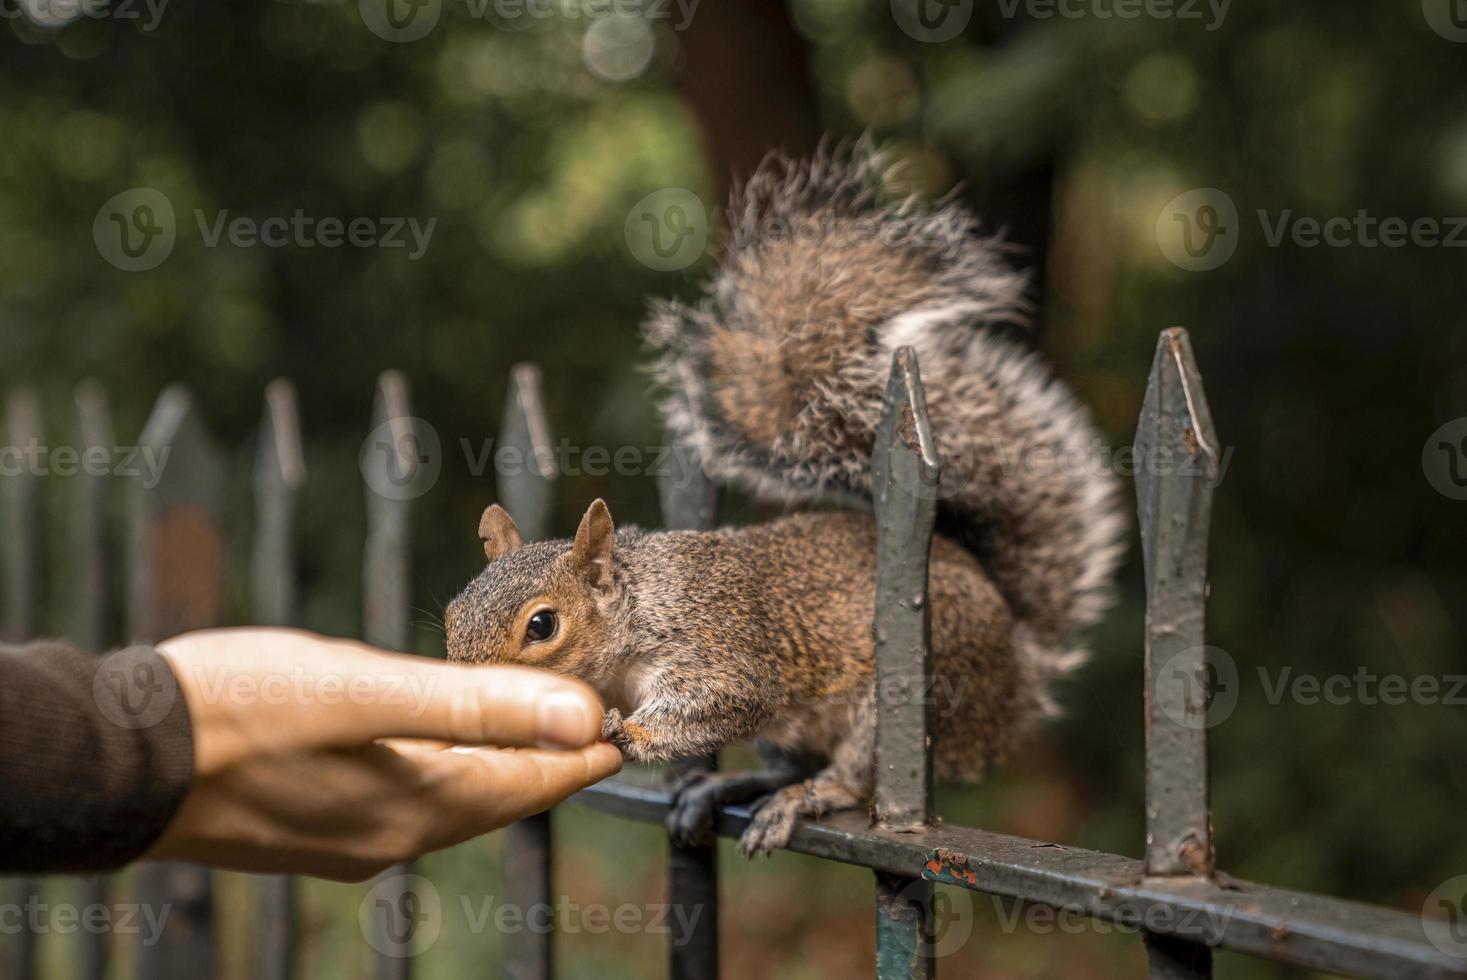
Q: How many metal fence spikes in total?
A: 9